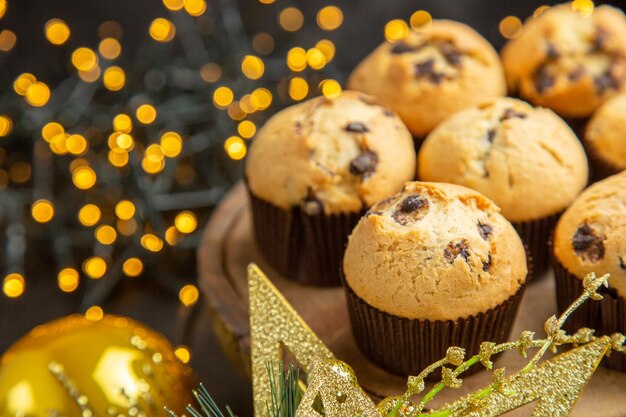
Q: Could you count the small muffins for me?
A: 7